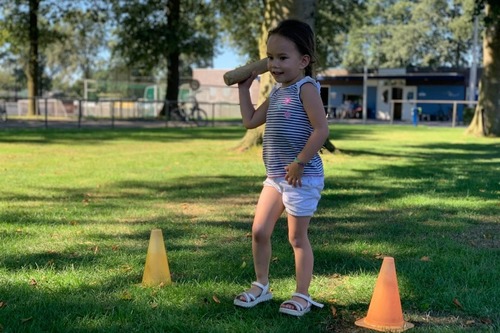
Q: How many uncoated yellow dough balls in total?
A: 0